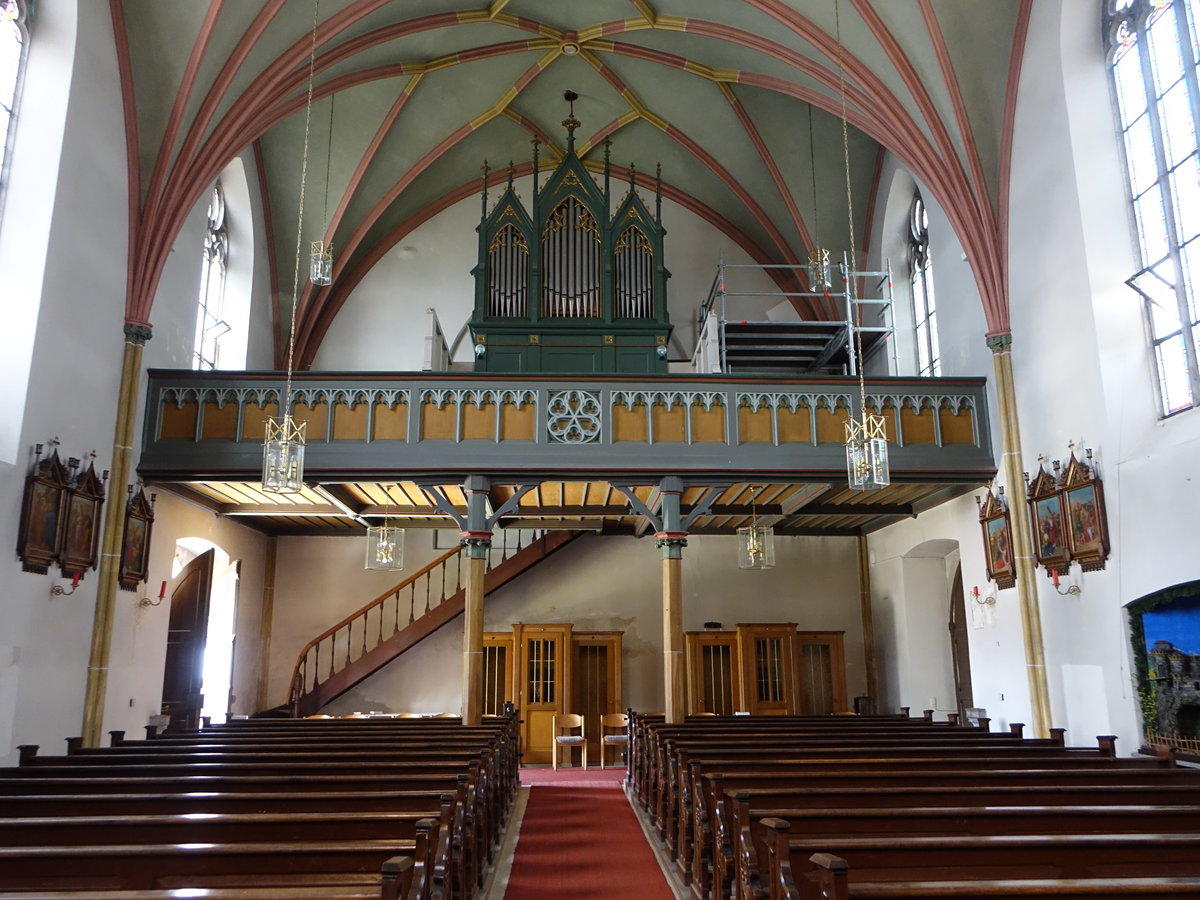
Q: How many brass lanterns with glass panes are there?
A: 6